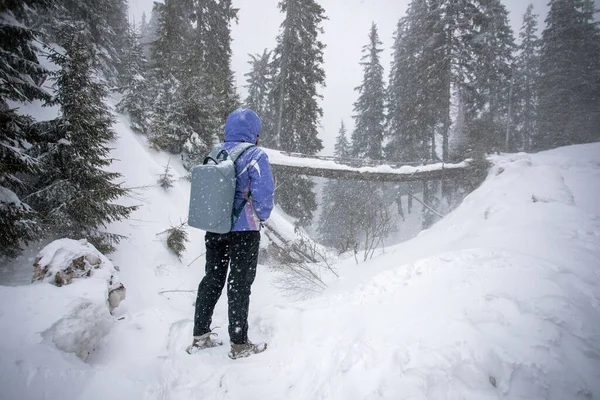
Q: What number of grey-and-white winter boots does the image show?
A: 2